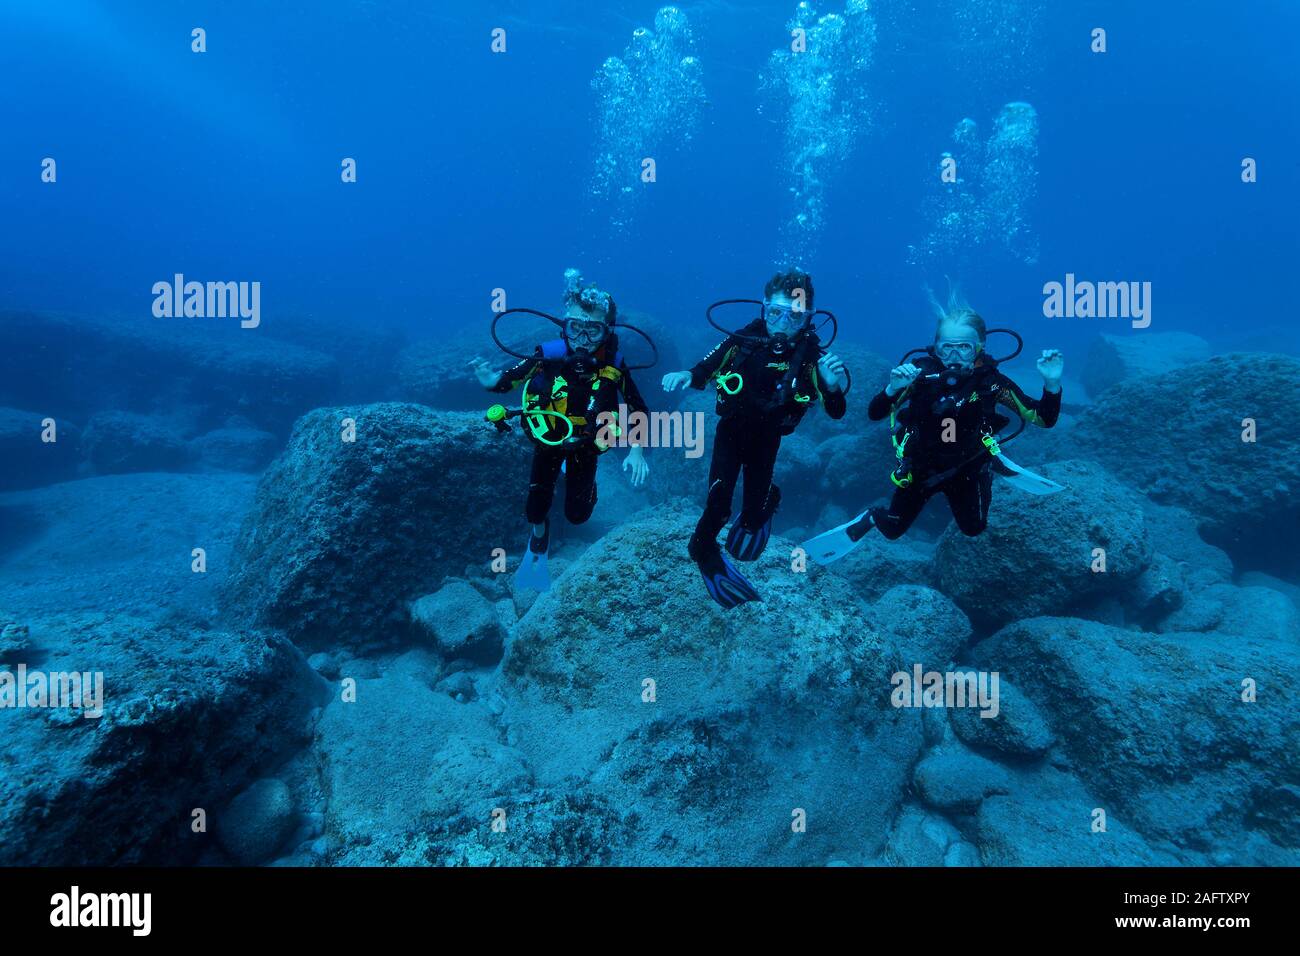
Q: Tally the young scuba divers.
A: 3